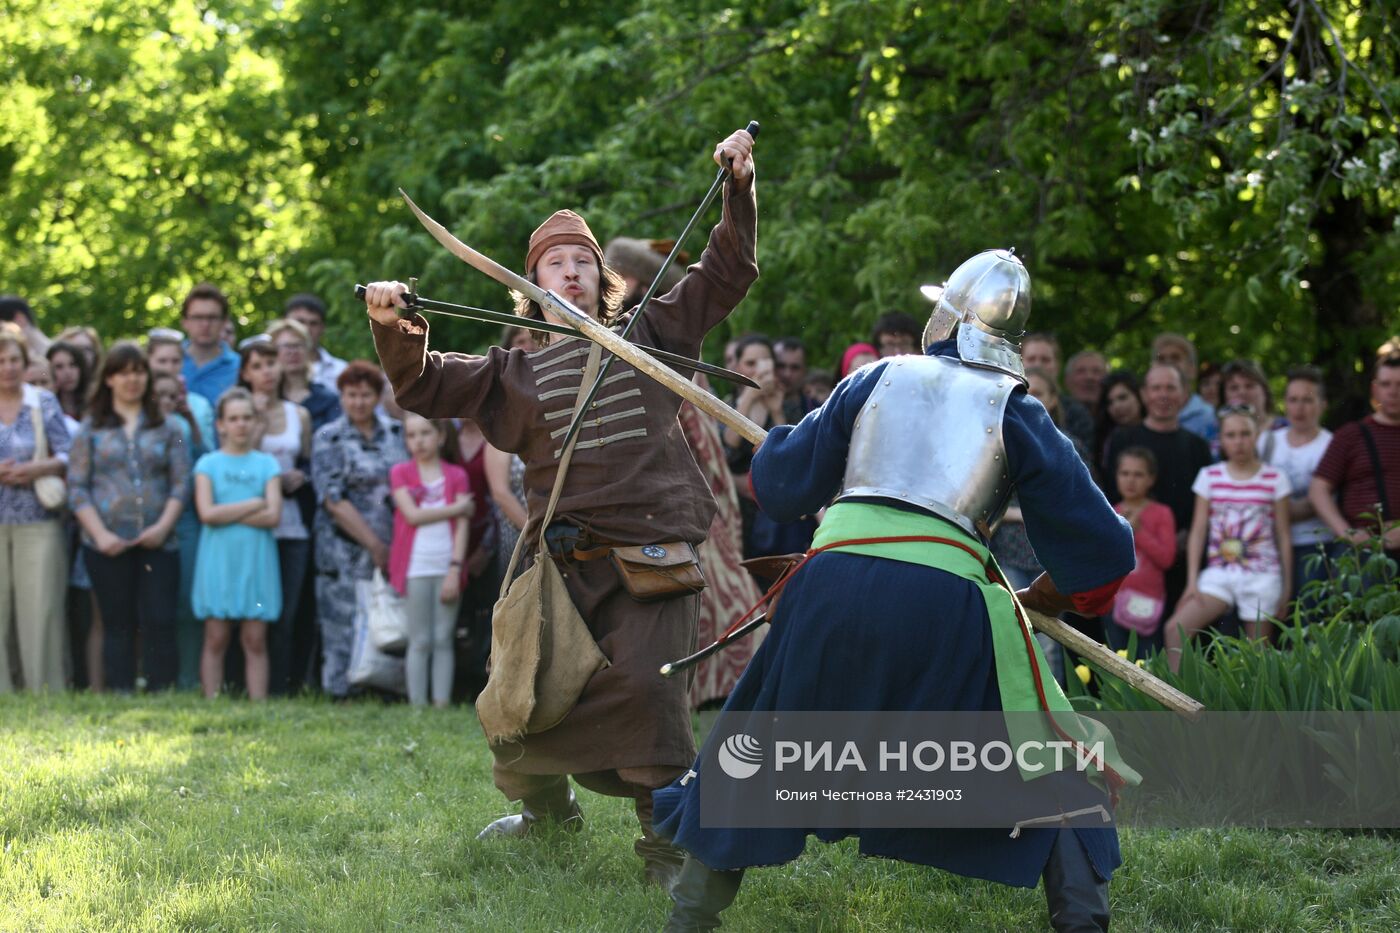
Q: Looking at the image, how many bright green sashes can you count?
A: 1